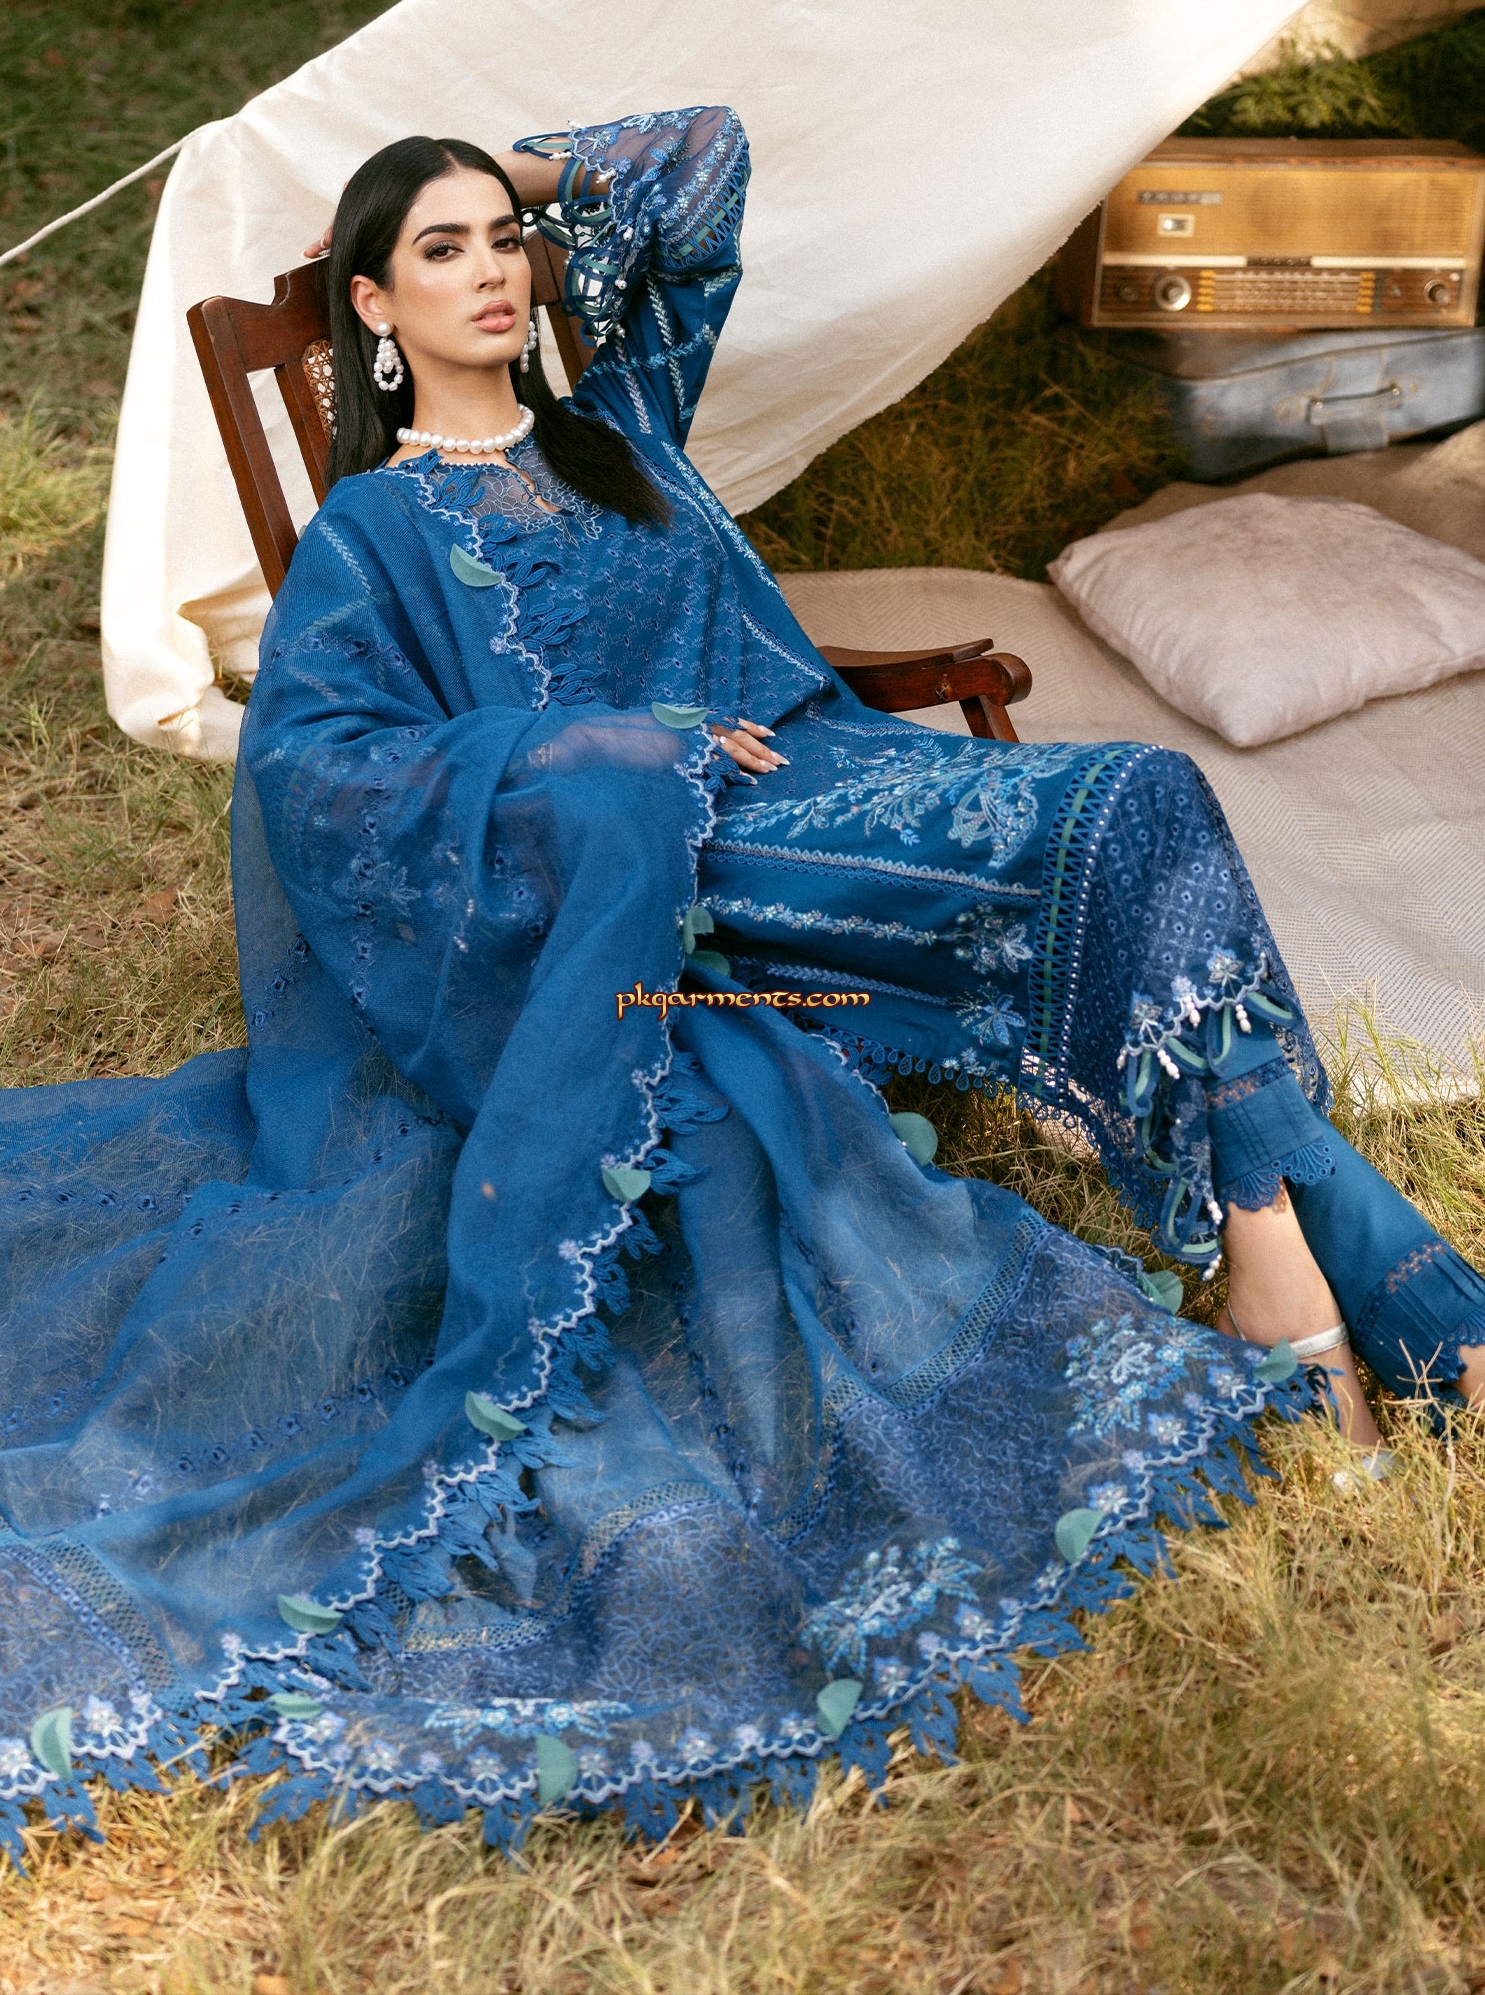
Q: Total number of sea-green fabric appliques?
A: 15